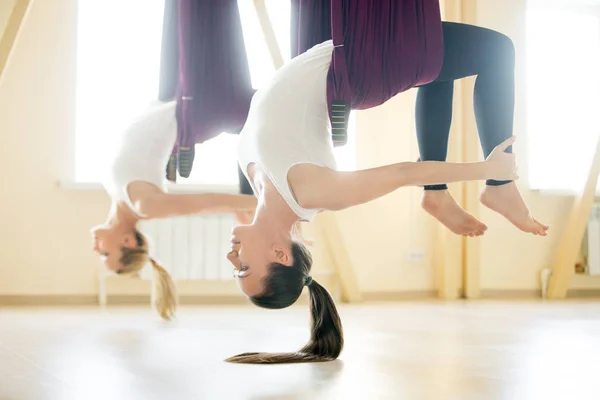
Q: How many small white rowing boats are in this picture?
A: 0